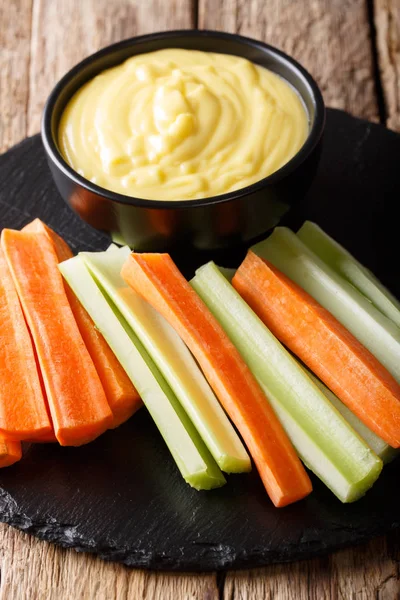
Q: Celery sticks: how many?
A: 6